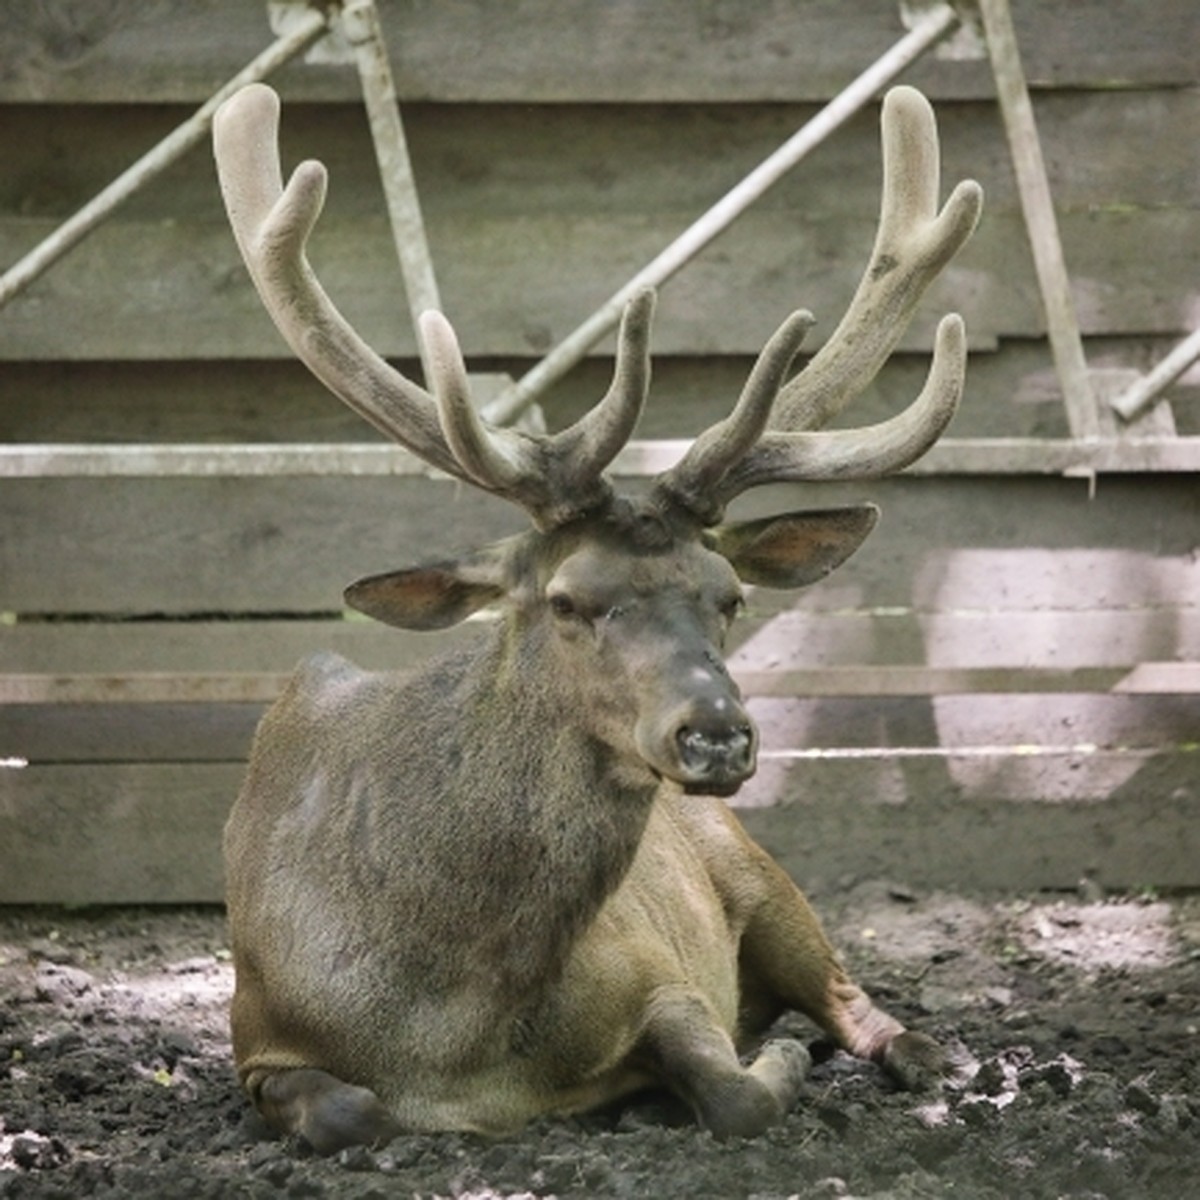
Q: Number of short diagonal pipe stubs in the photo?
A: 1